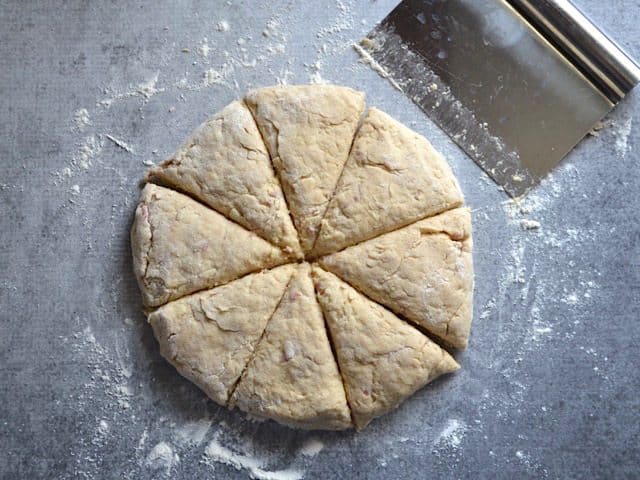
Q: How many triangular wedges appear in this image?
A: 8